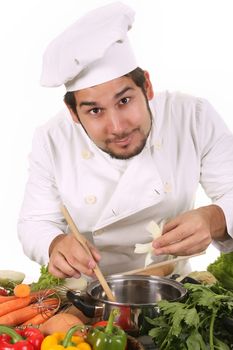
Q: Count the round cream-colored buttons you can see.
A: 4